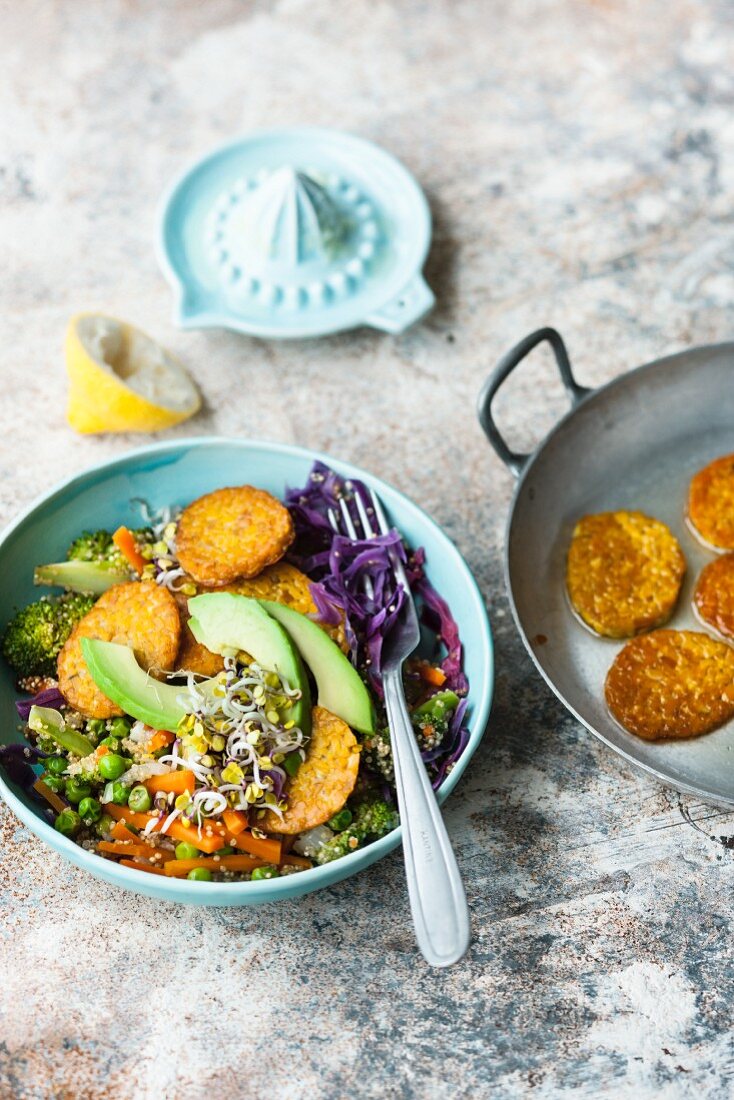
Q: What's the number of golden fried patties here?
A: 9